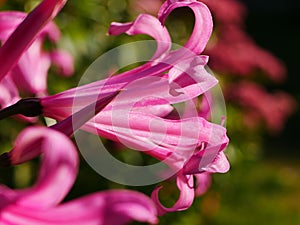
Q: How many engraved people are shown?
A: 0